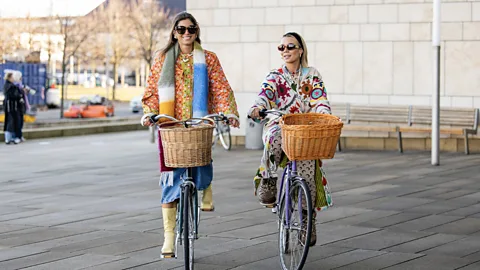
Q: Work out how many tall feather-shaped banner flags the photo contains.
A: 0